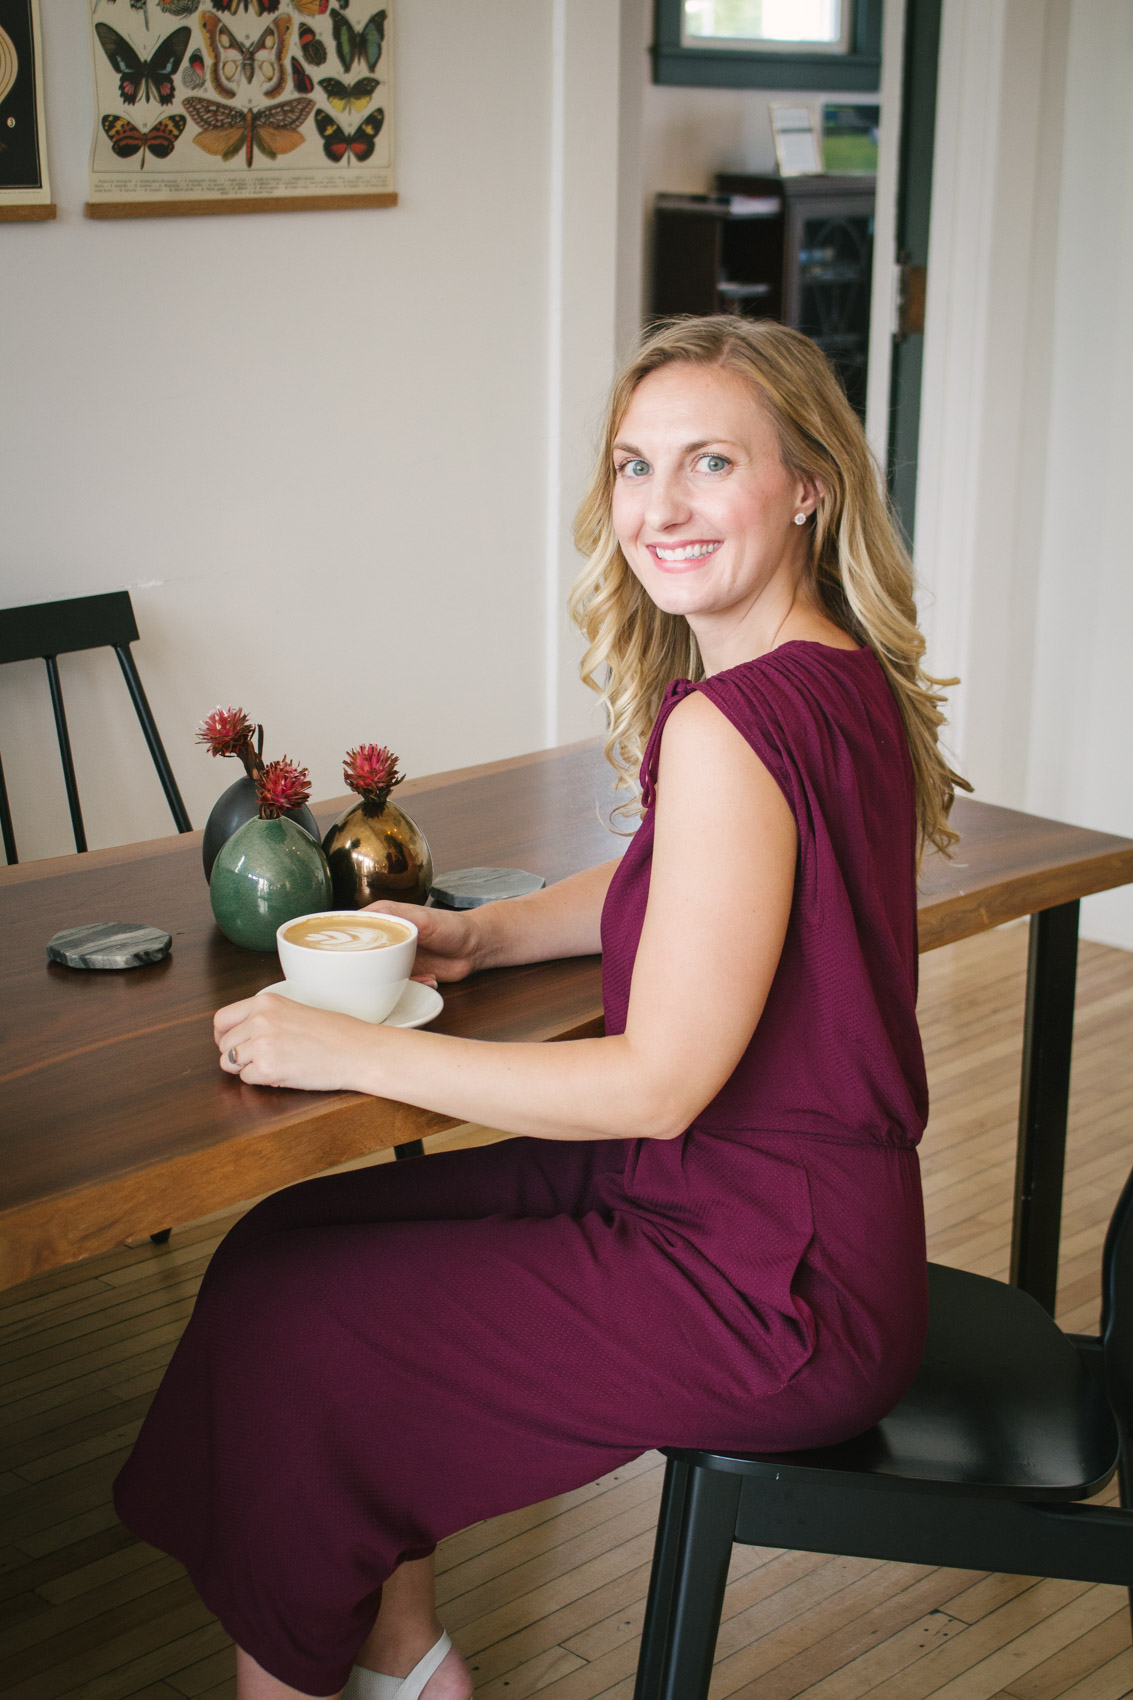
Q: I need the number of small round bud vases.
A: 3